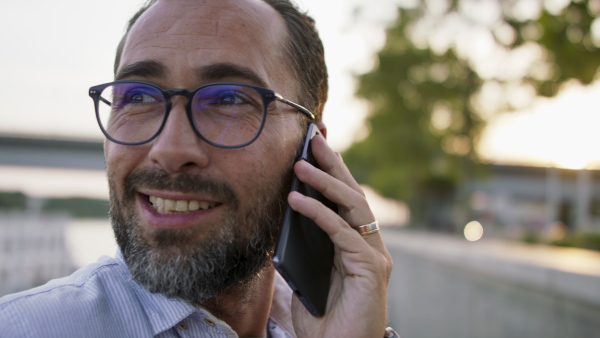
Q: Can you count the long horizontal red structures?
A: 0